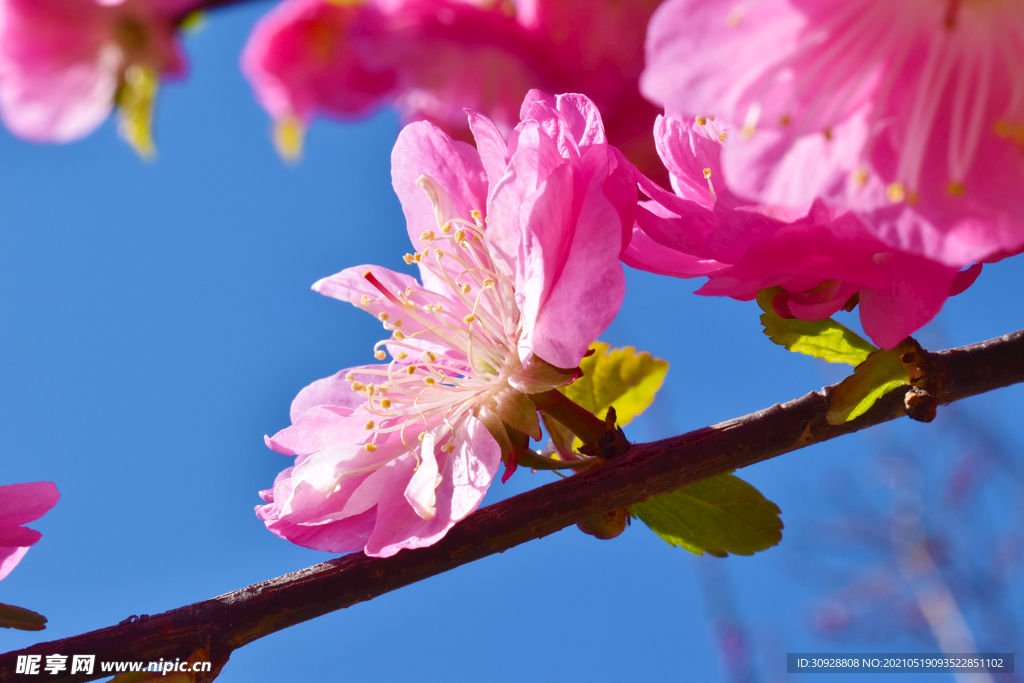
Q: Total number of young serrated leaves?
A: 4